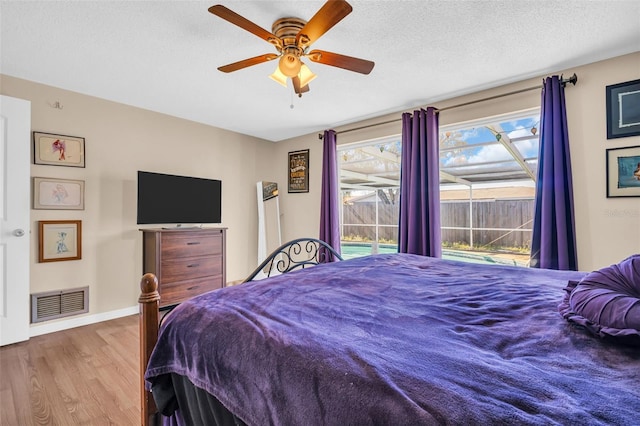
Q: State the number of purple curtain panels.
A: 3